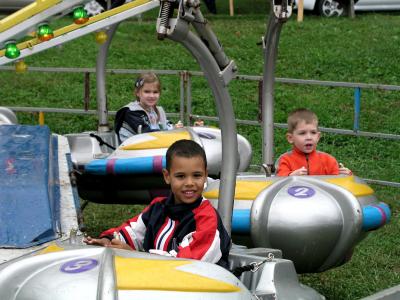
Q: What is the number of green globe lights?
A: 3